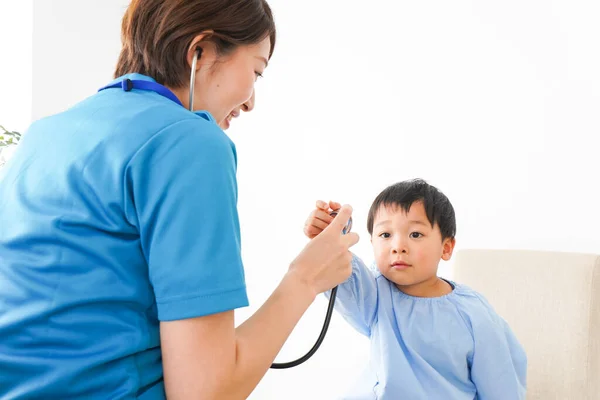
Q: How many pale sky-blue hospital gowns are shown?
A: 1